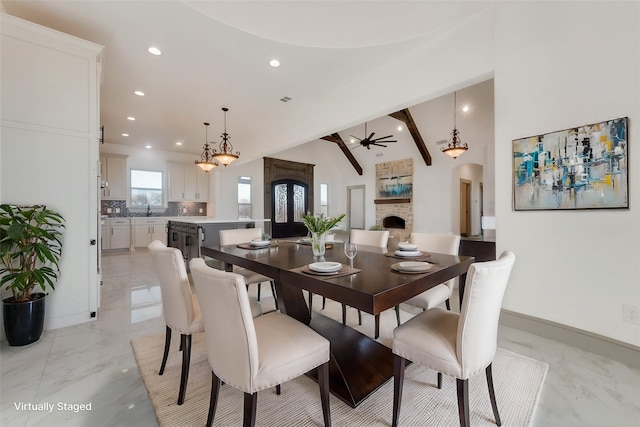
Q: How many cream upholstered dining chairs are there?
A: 6